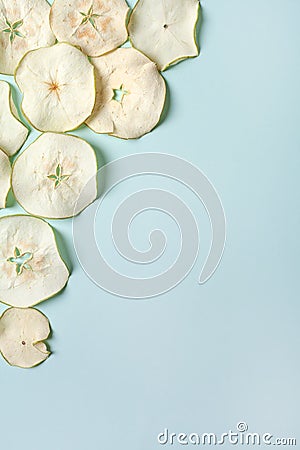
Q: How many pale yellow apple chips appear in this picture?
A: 10